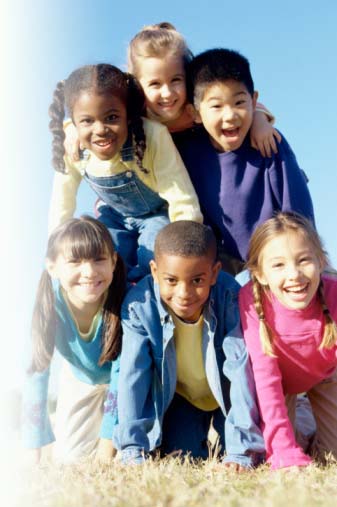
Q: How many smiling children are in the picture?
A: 6